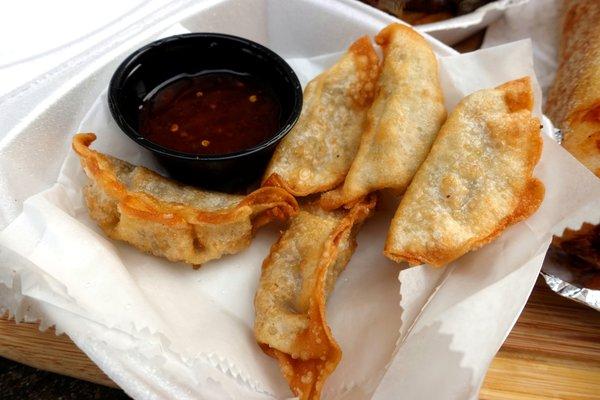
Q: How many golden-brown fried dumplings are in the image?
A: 5